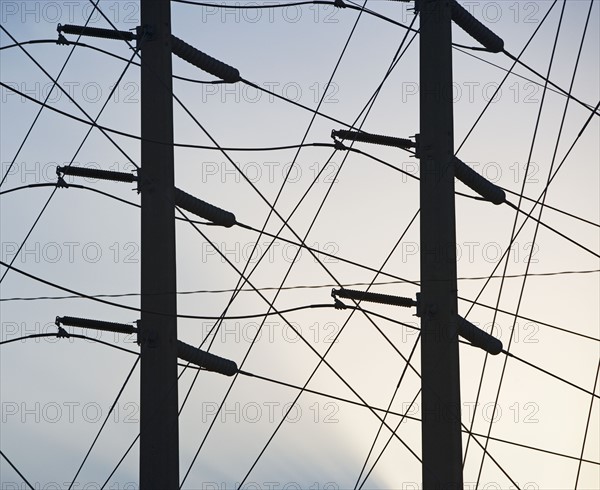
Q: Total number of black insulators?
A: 11